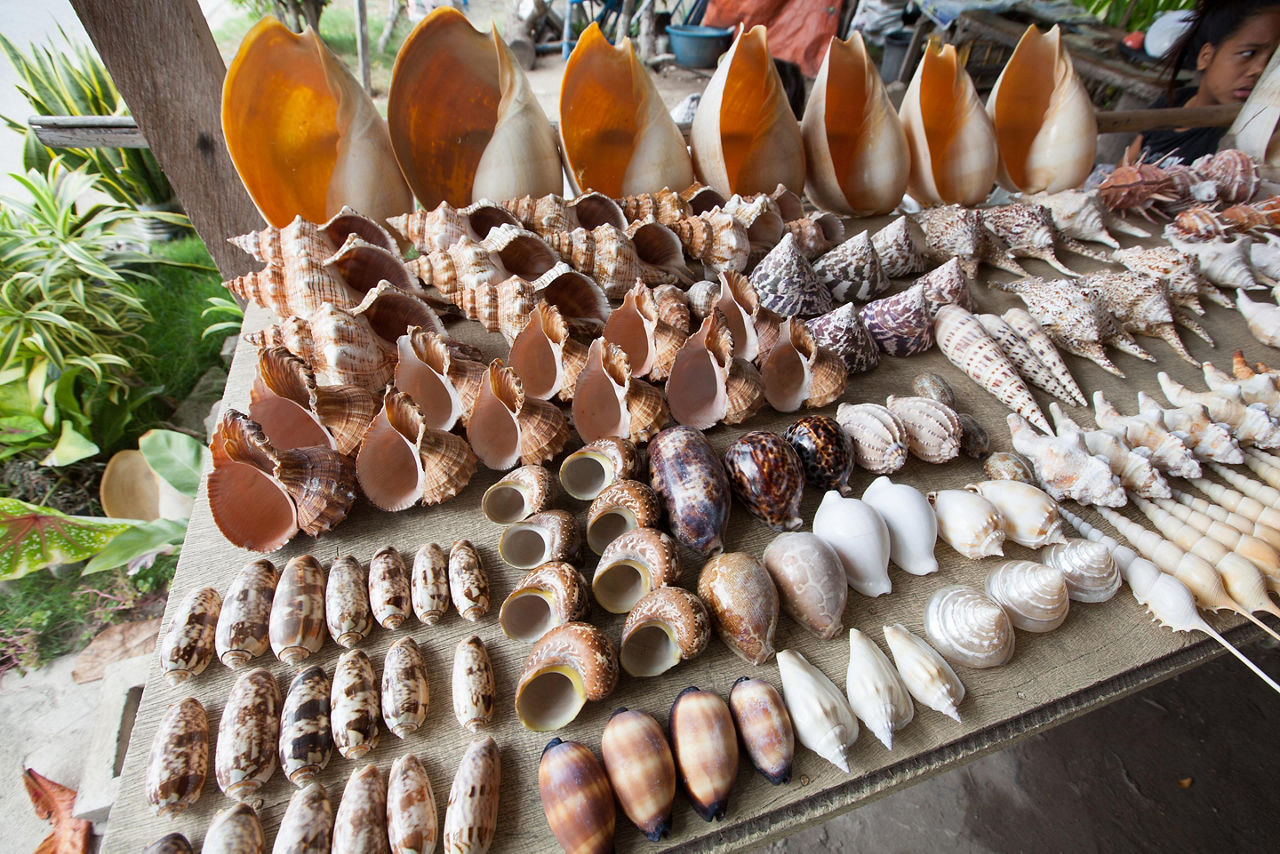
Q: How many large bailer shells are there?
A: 7